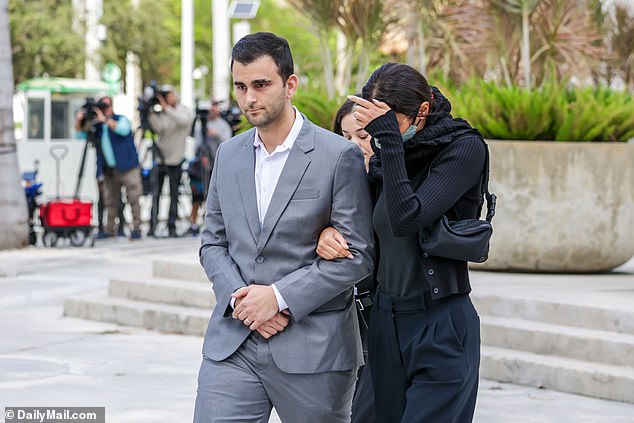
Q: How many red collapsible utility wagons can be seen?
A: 1